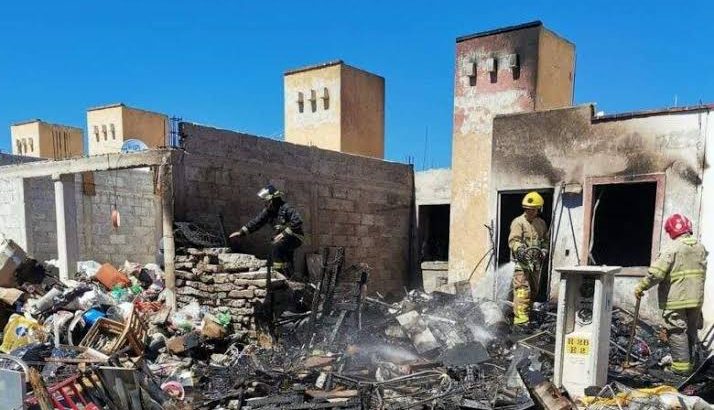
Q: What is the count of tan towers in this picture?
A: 4